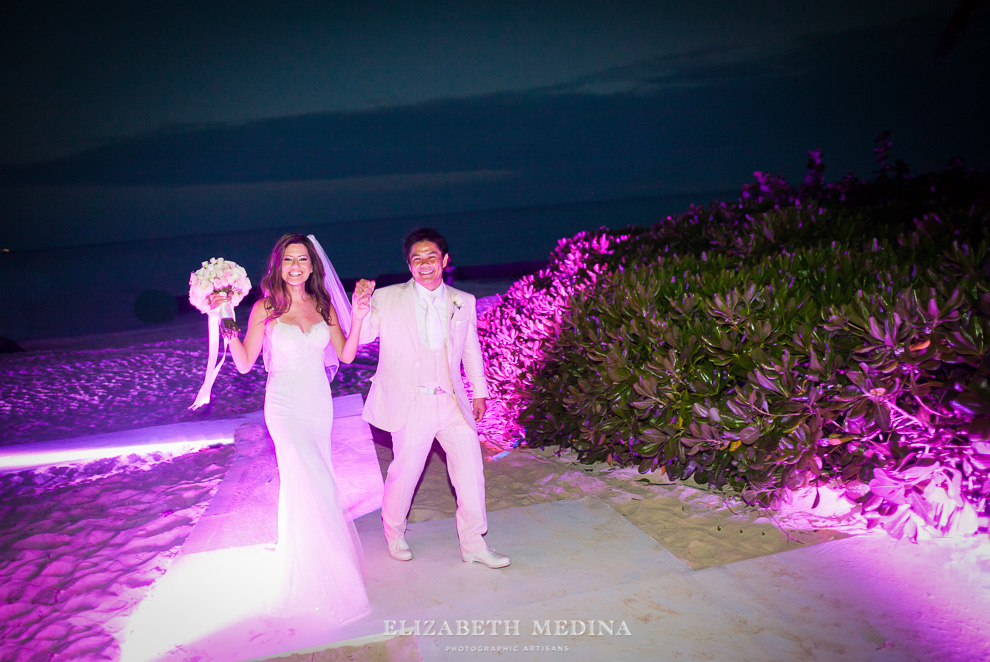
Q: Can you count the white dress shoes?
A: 2